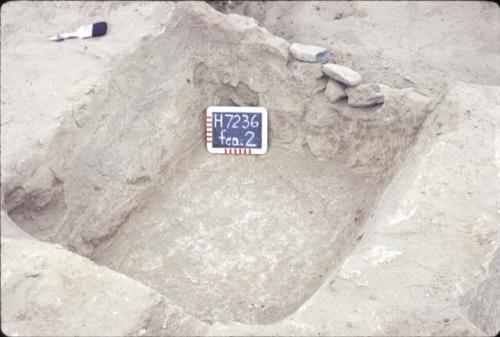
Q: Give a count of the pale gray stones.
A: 4